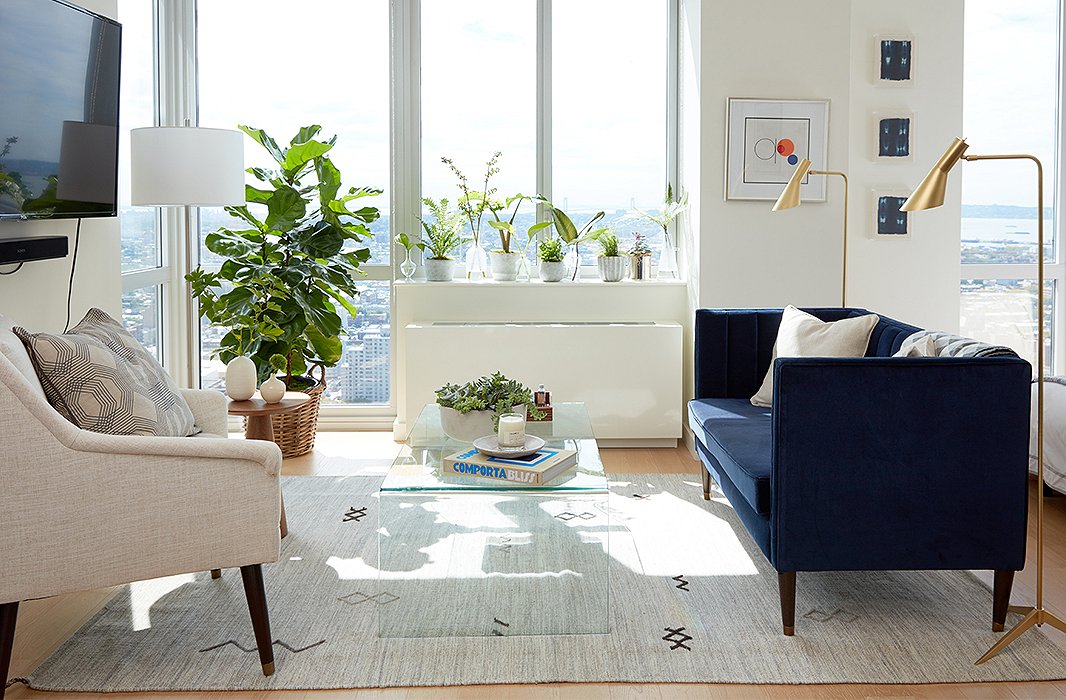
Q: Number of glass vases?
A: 5